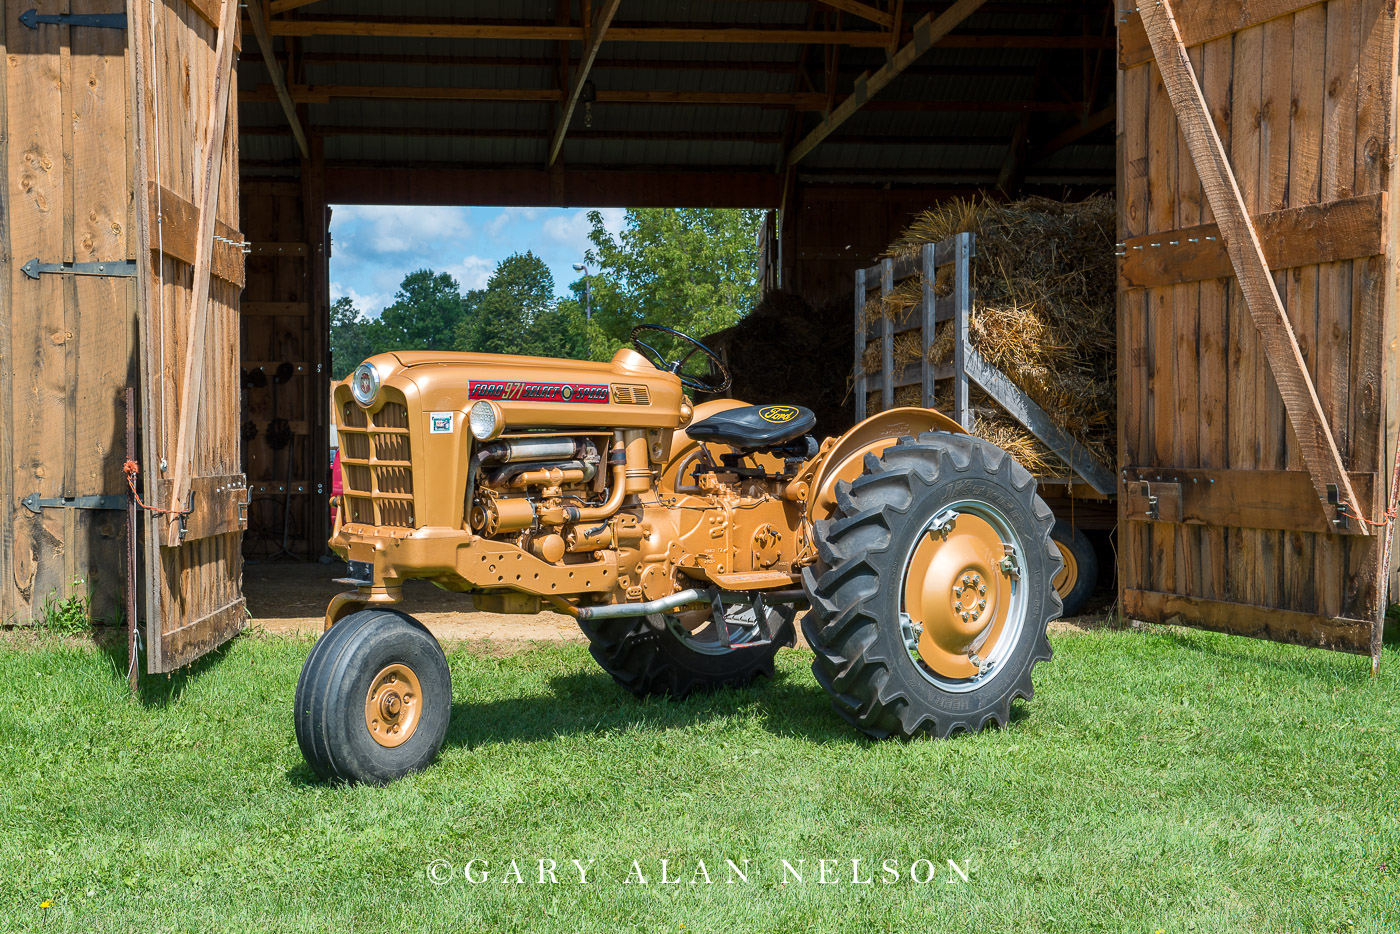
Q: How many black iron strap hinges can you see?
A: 3